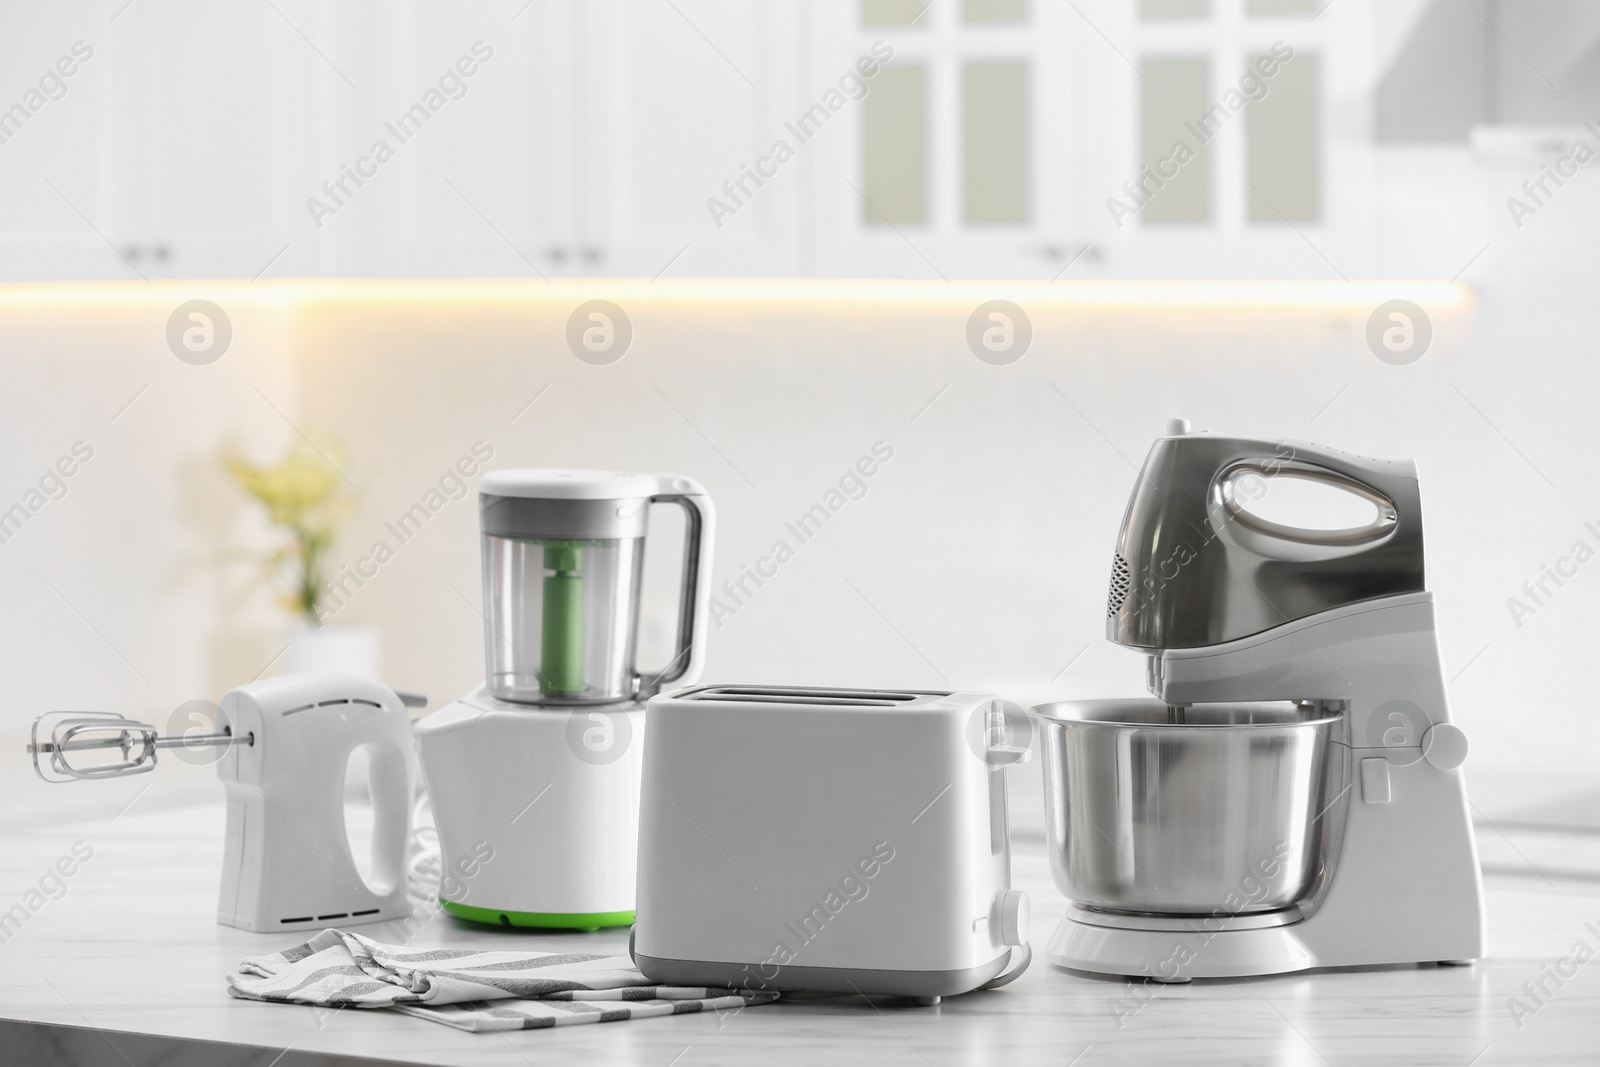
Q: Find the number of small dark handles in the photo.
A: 6